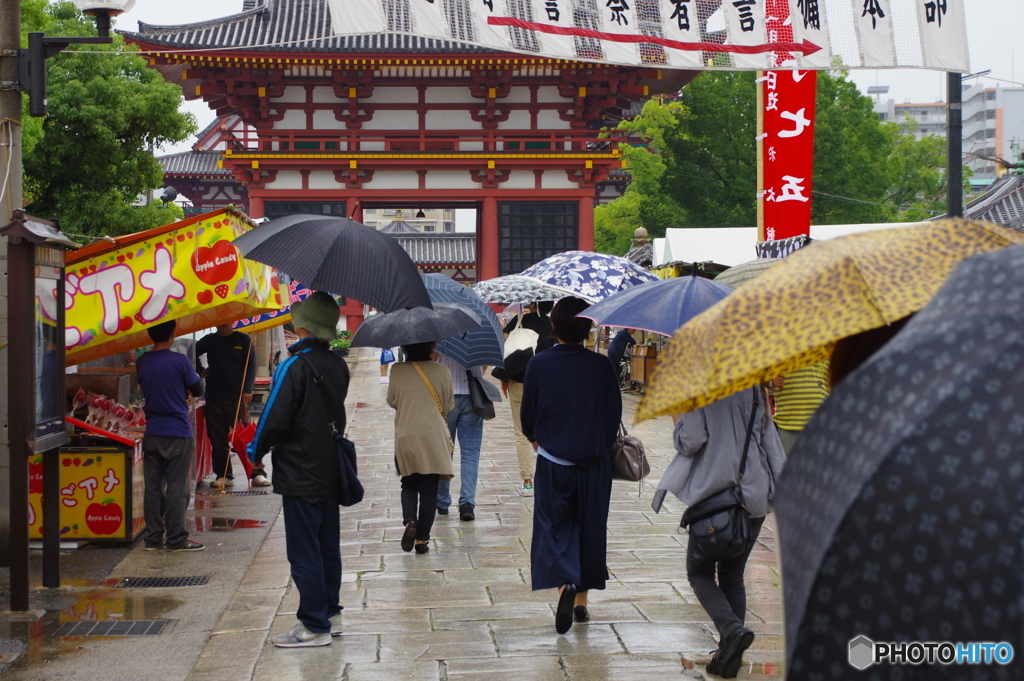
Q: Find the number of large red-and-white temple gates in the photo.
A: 1